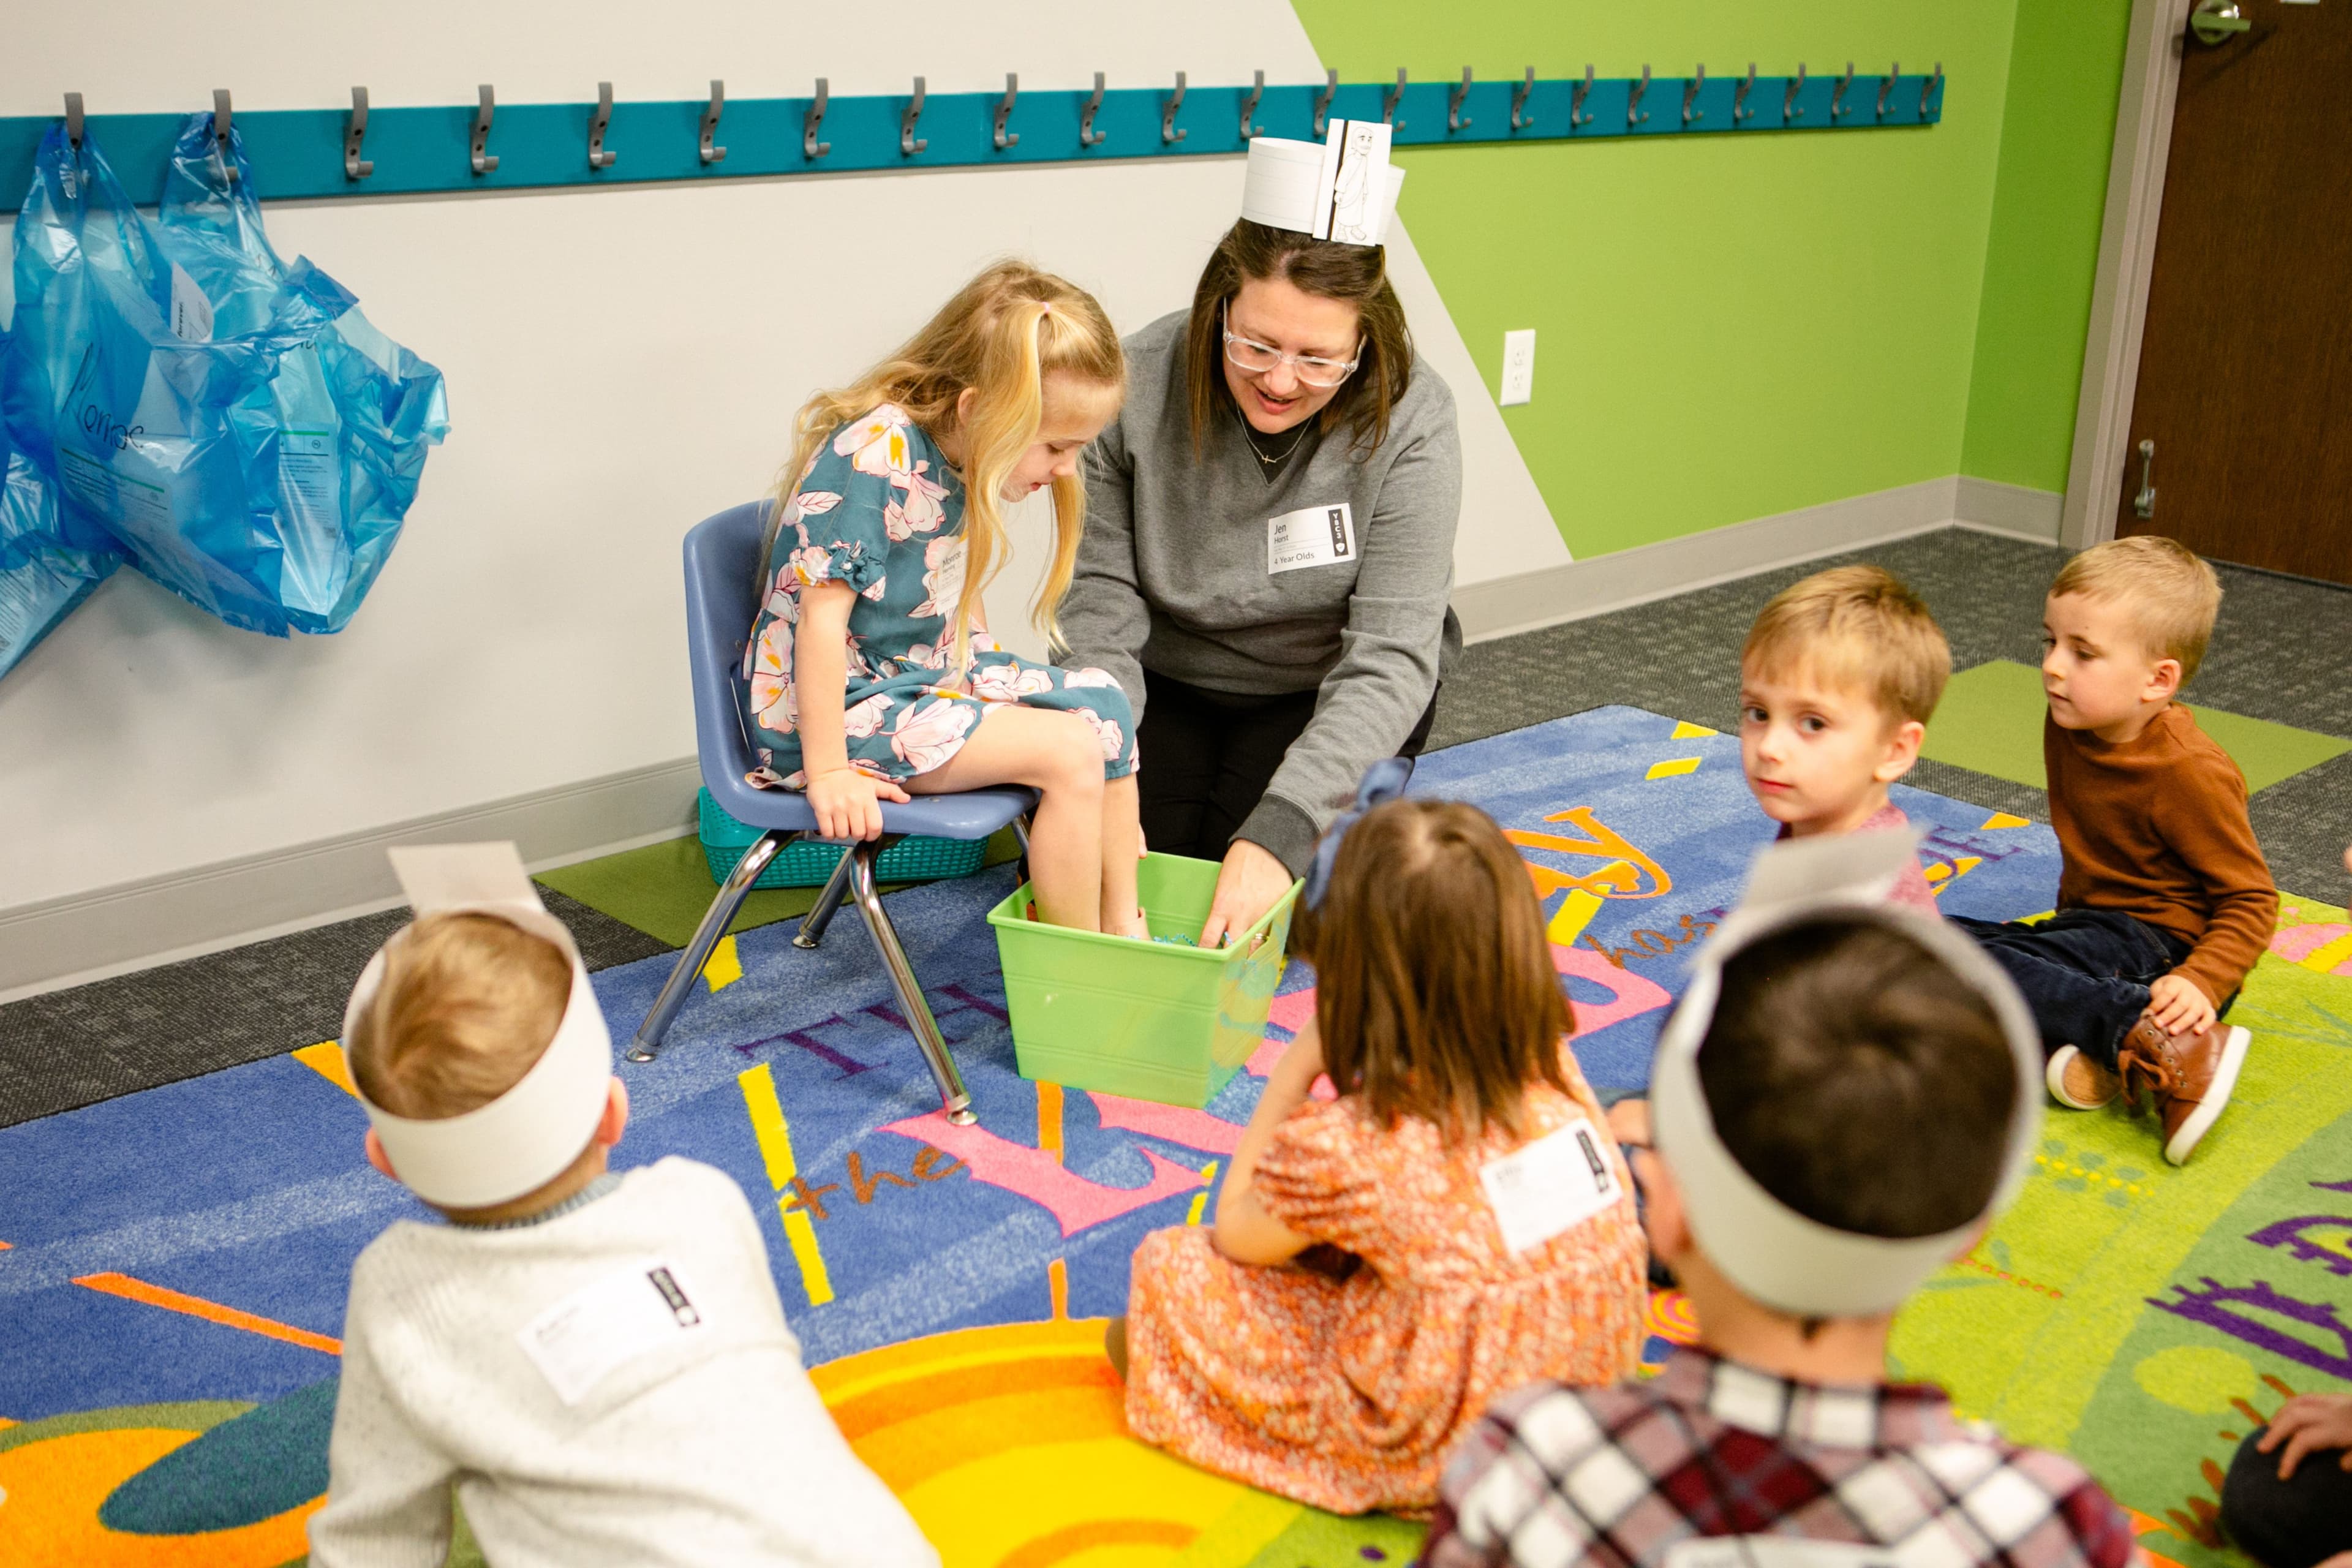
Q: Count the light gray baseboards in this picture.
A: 2